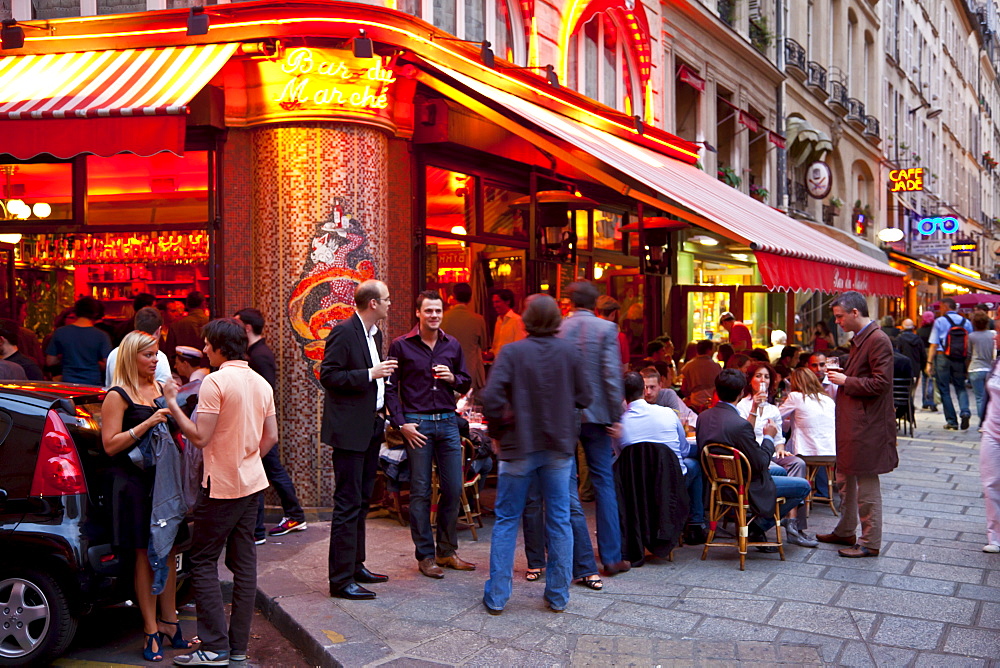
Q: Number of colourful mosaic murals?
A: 1